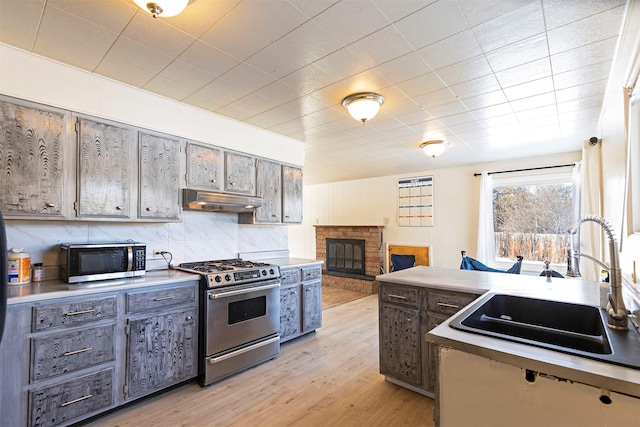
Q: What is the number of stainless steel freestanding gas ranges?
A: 1